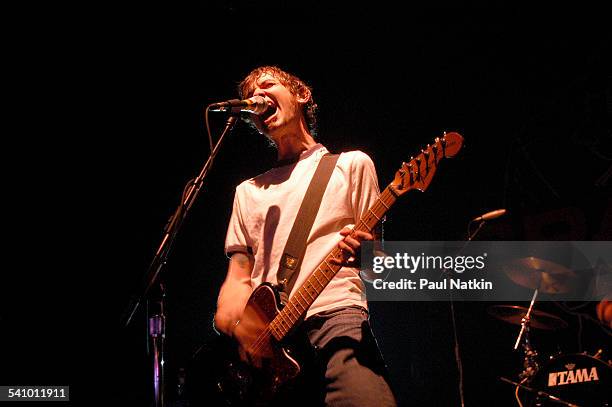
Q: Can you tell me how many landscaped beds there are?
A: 0